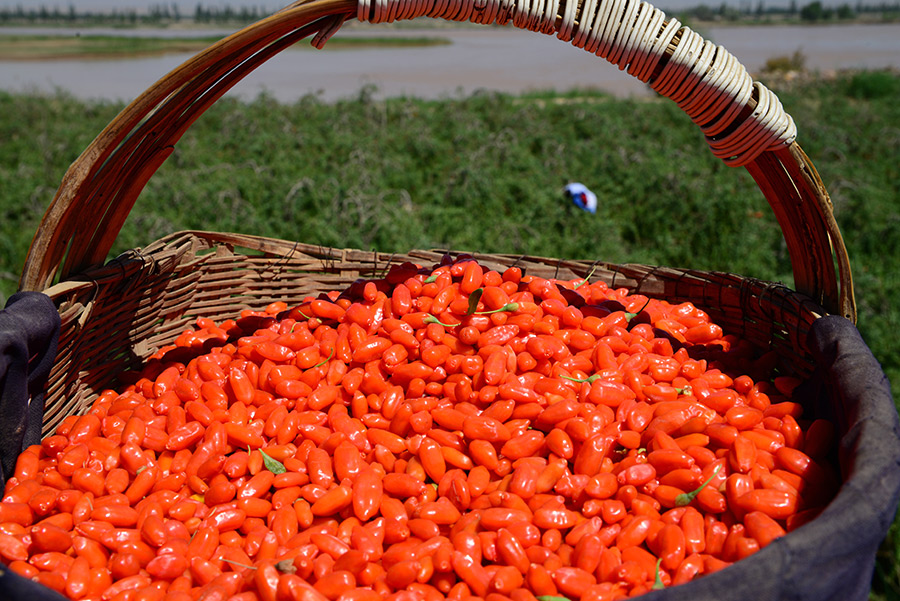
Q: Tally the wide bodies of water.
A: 1